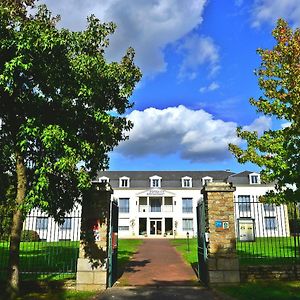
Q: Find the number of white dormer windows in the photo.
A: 6